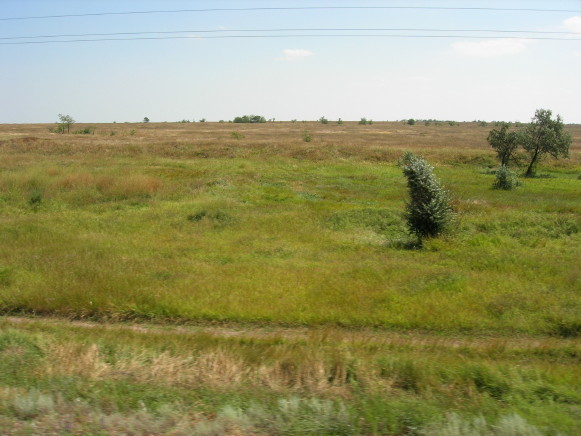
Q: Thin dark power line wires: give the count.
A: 3